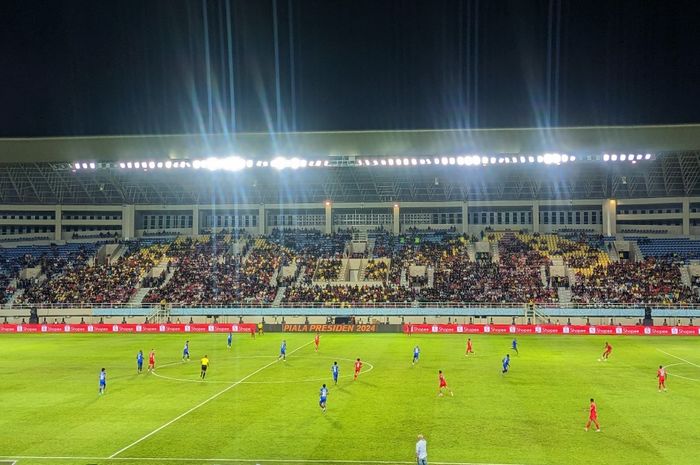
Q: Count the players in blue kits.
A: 10